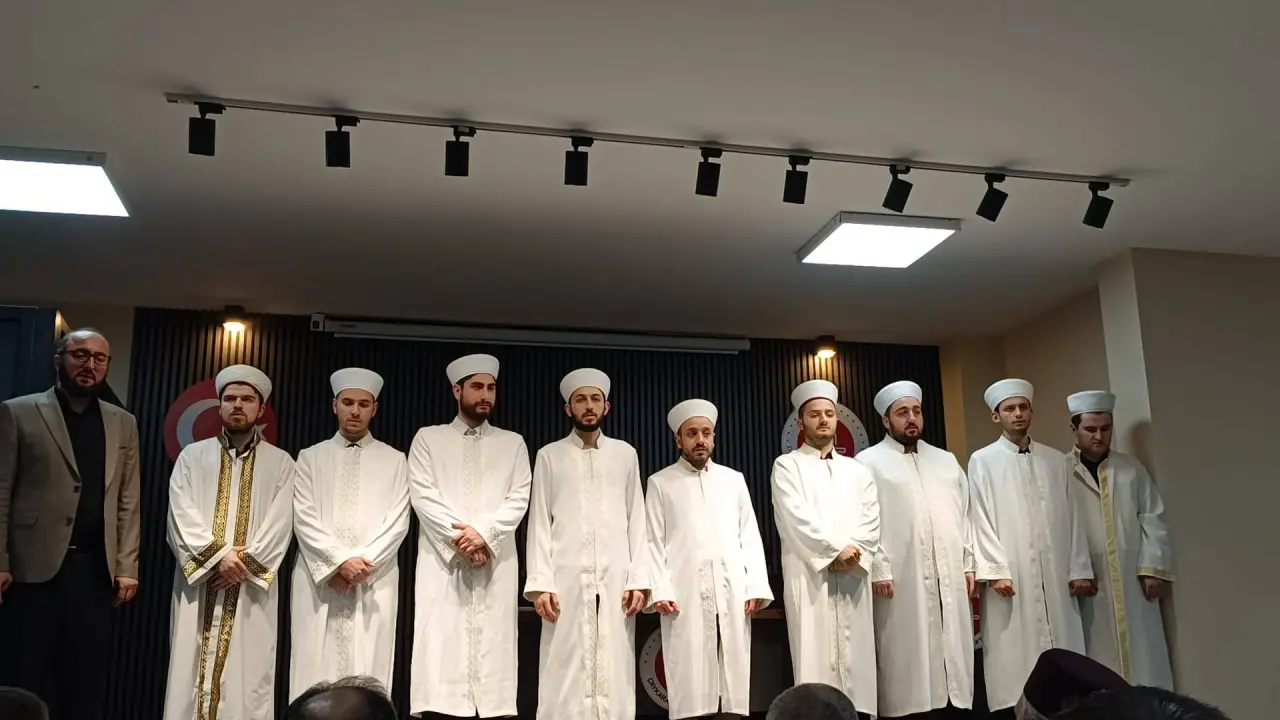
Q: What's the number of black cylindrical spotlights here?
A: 9